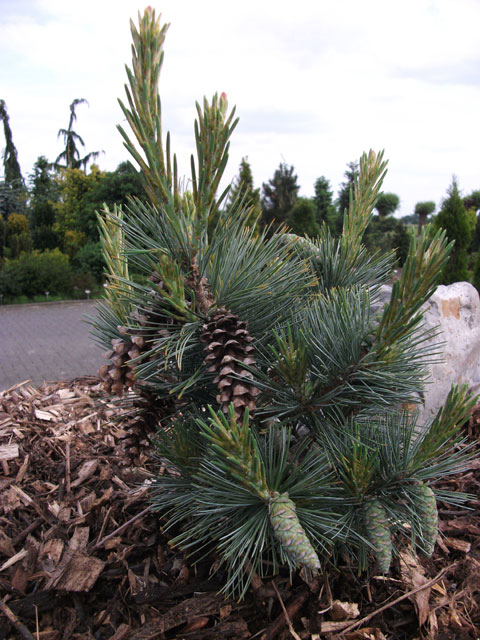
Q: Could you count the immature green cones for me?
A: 3